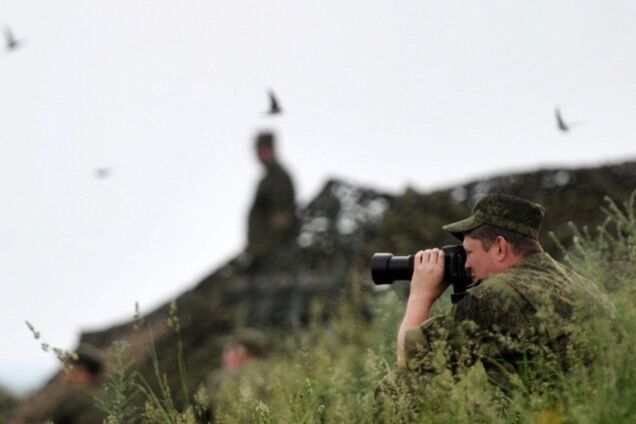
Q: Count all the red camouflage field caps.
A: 0